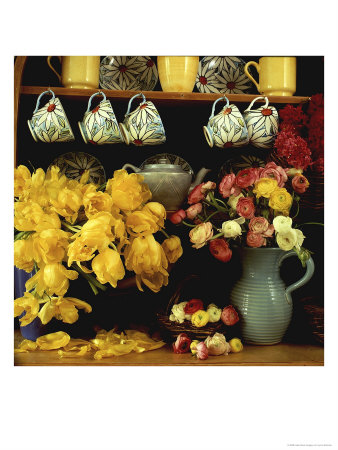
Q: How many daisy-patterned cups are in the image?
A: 5